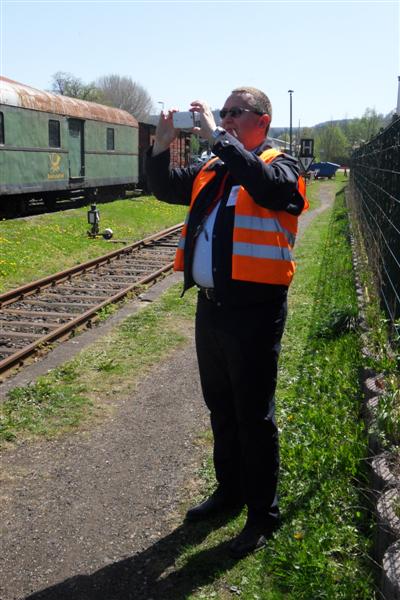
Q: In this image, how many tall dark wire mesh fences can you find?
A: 1